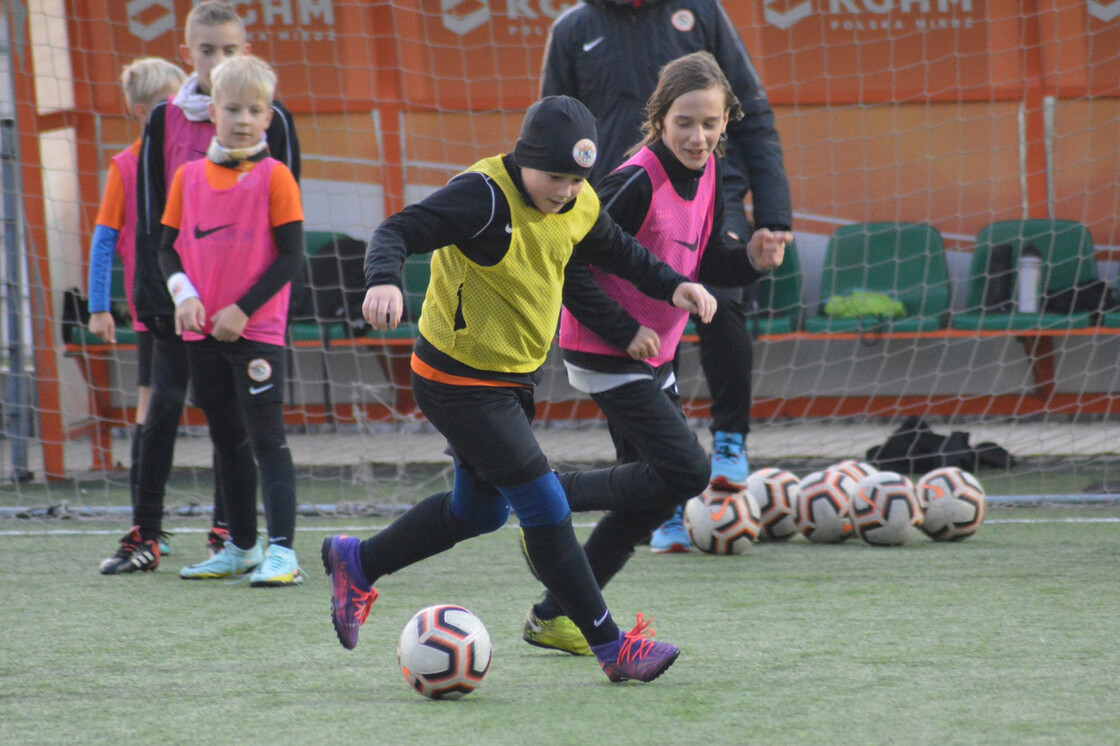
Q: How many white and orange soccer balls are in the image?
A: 7